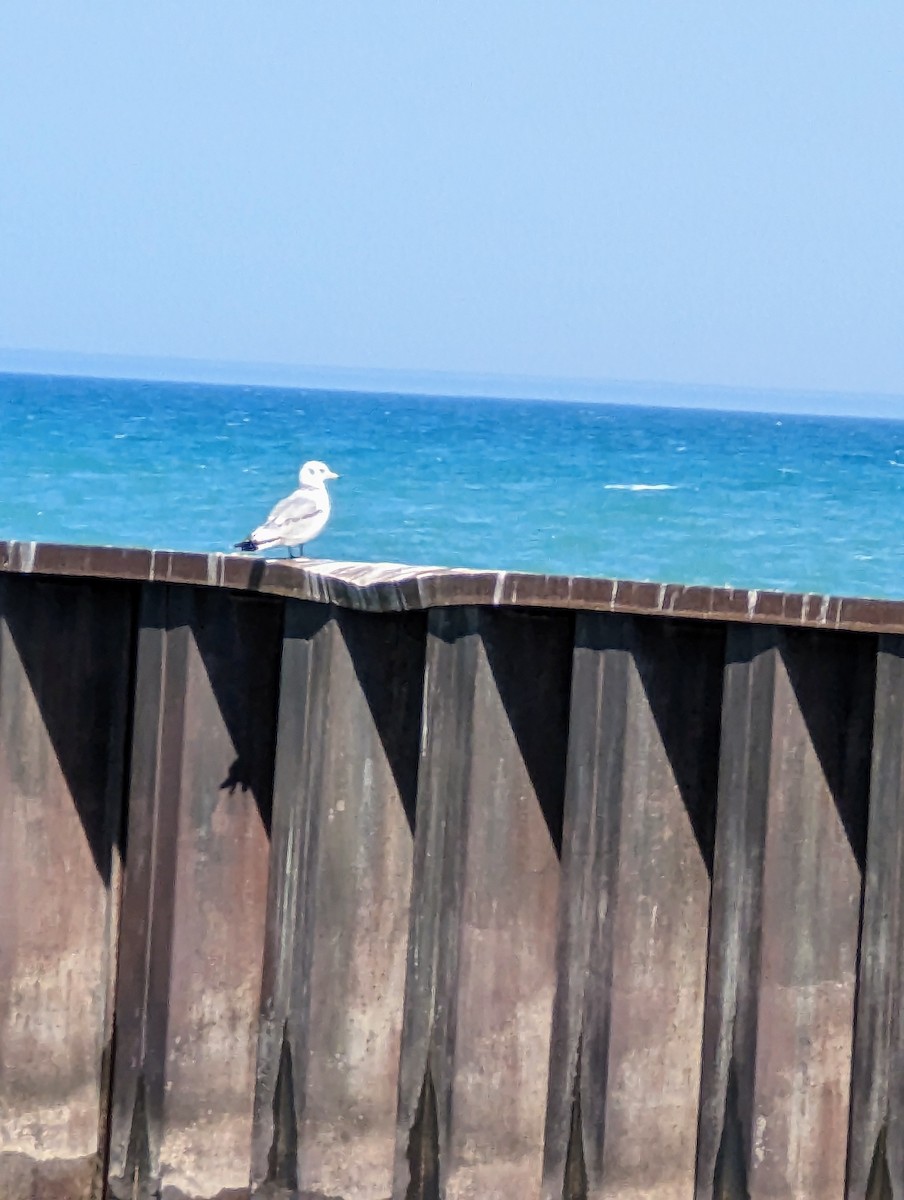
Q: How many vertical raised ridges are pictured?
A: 6